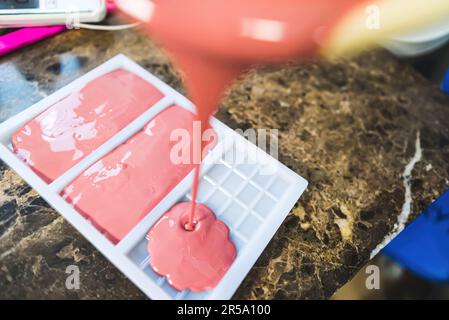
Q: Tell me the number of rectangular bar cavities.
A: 3